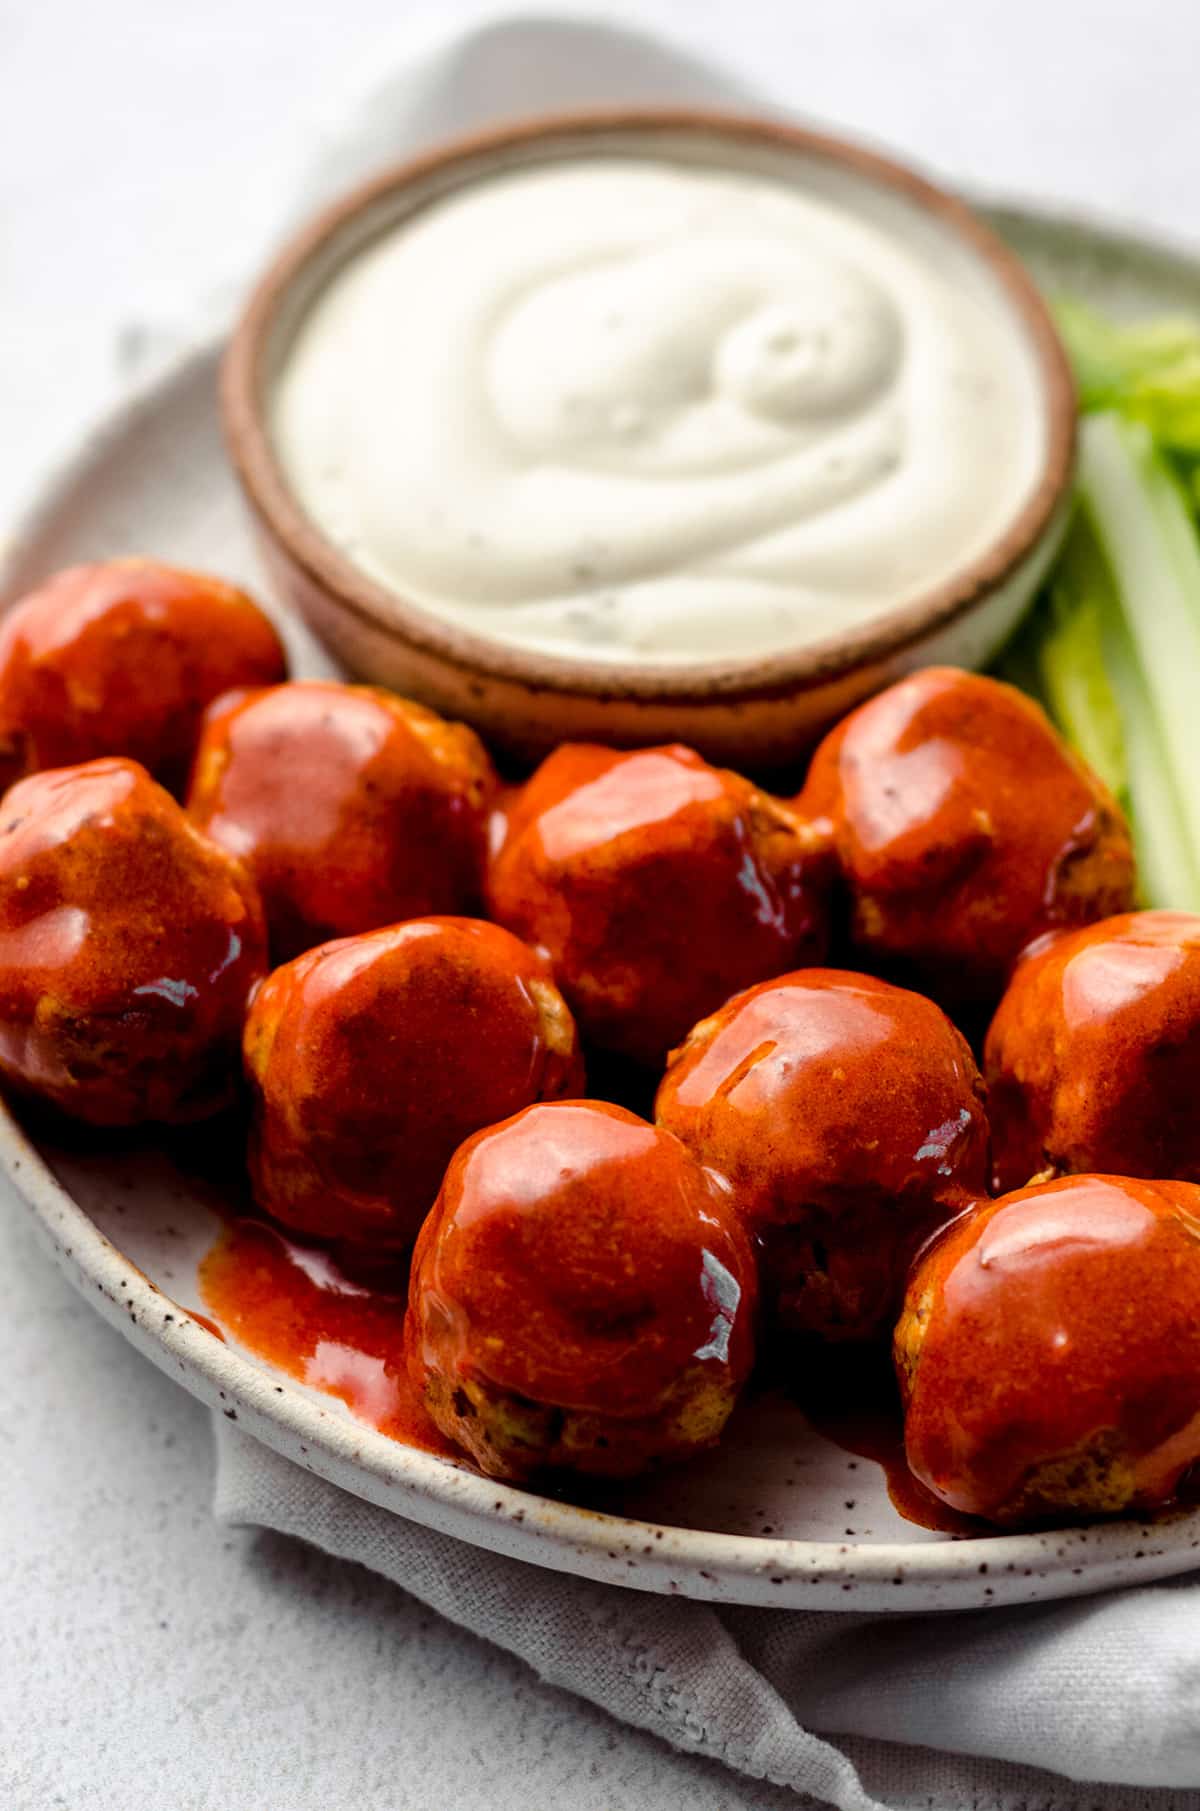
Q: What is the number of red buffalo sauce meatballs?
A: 10